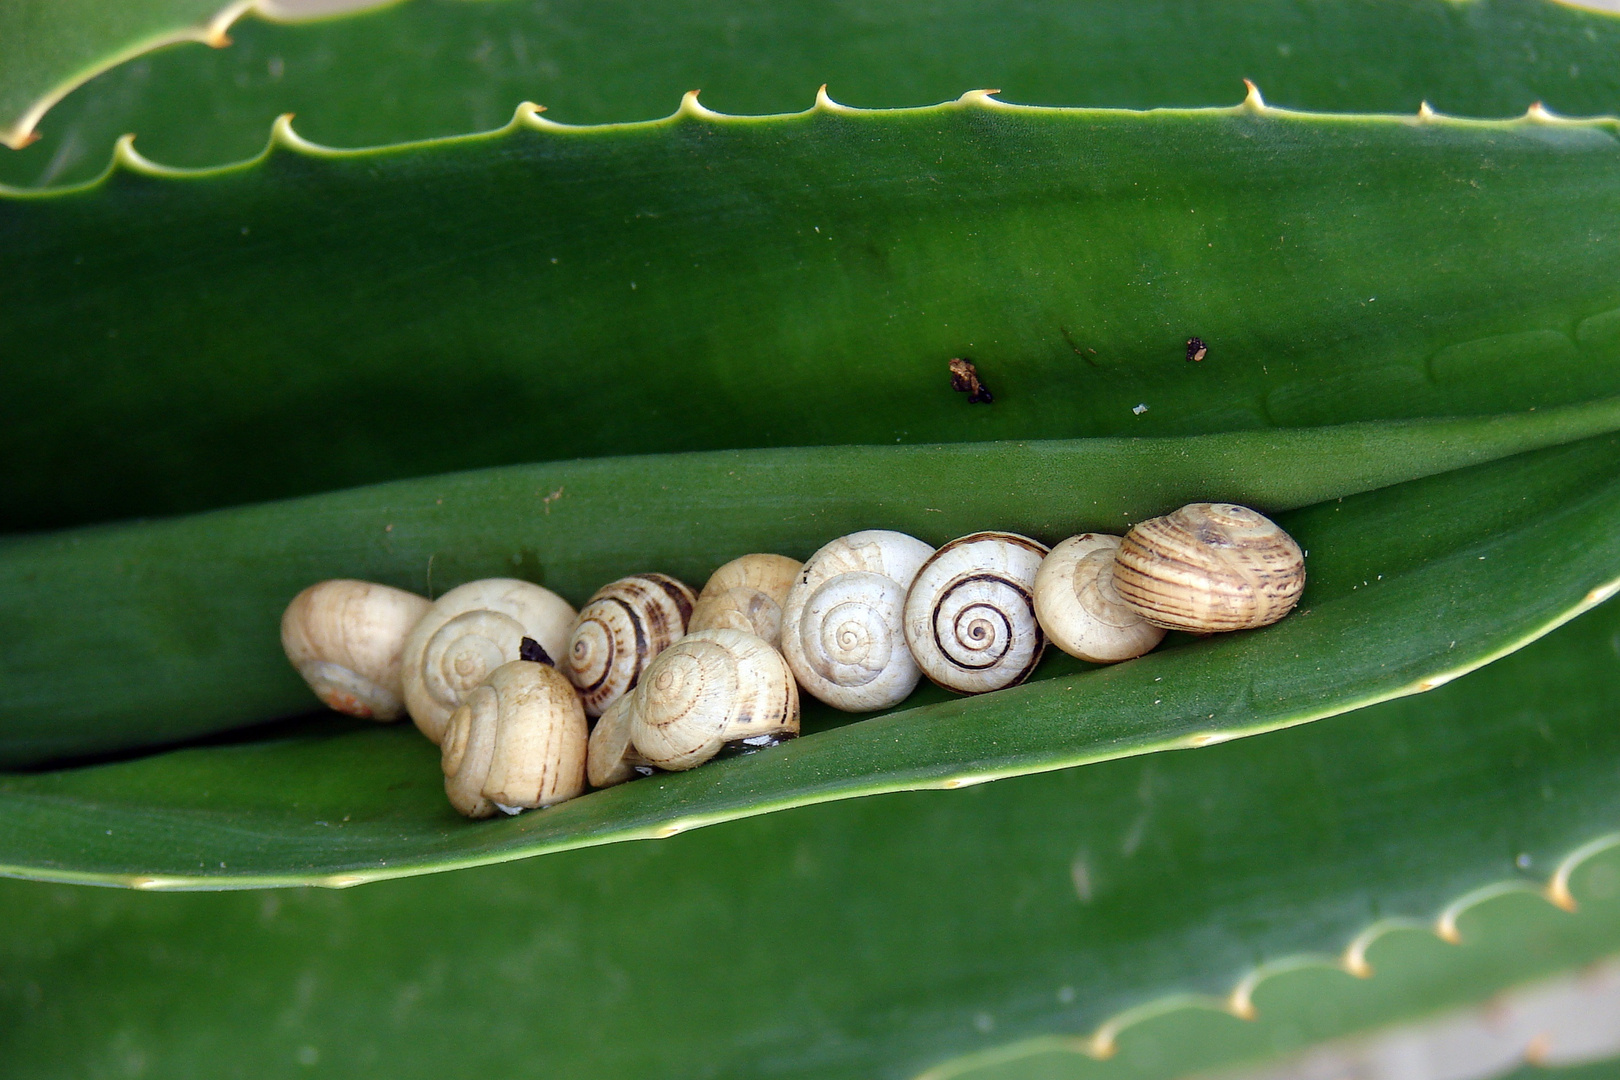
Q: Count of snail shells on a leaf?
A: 11